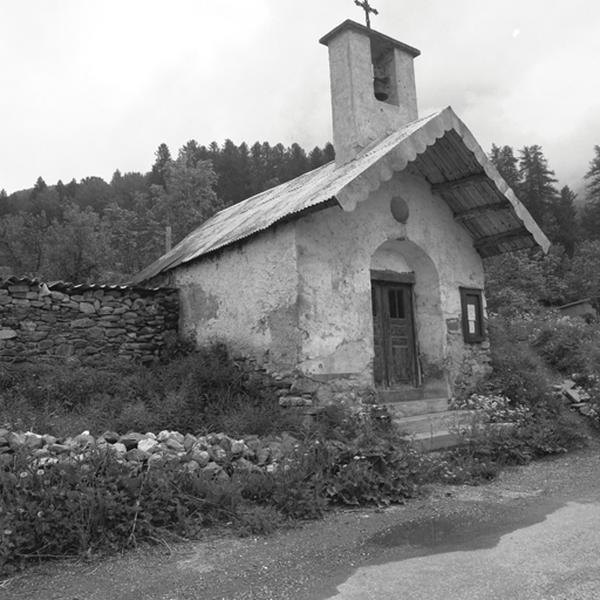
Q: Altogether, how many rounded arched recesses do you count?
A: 1